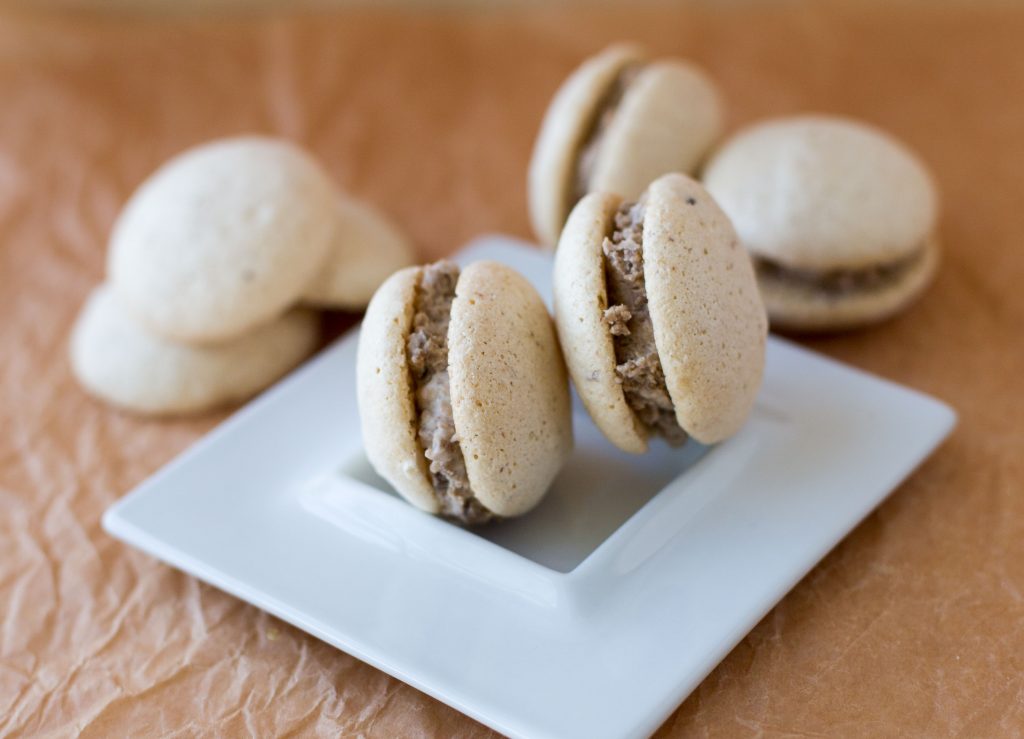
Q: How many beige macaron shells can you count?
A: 11